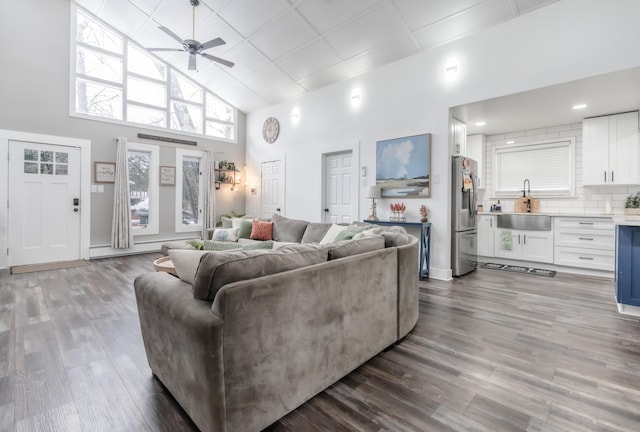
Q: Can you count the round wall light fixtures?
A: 3